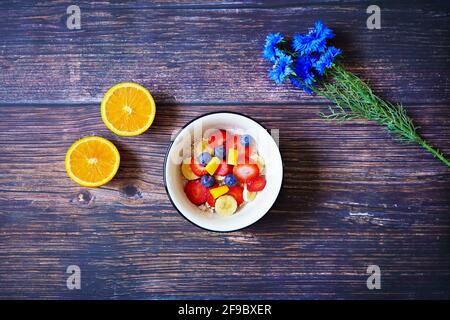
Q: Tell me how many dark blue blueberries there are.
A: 5